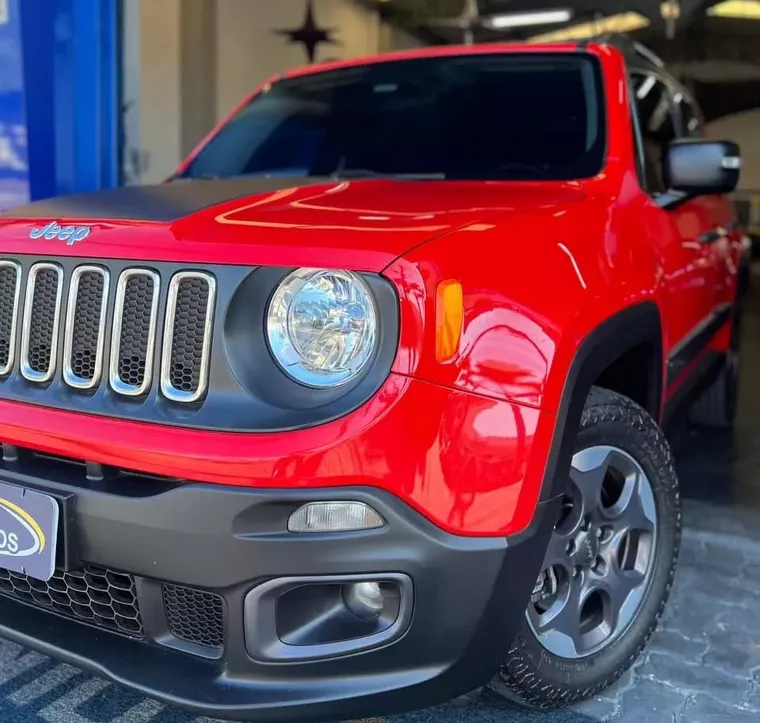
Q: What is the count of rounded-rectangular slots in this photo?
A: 5